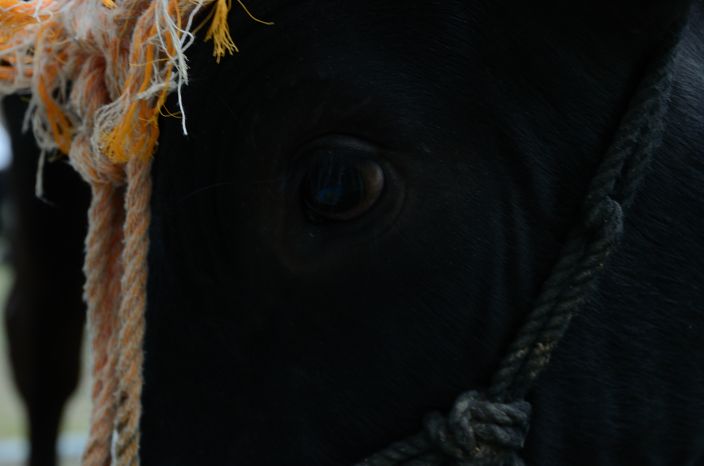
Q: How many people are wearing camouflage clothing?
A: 0